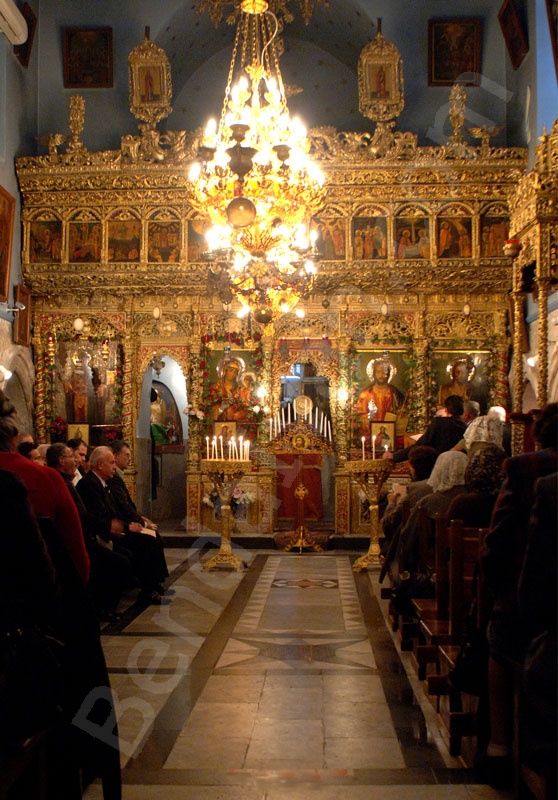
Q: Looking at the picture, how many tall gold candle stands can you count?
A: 2